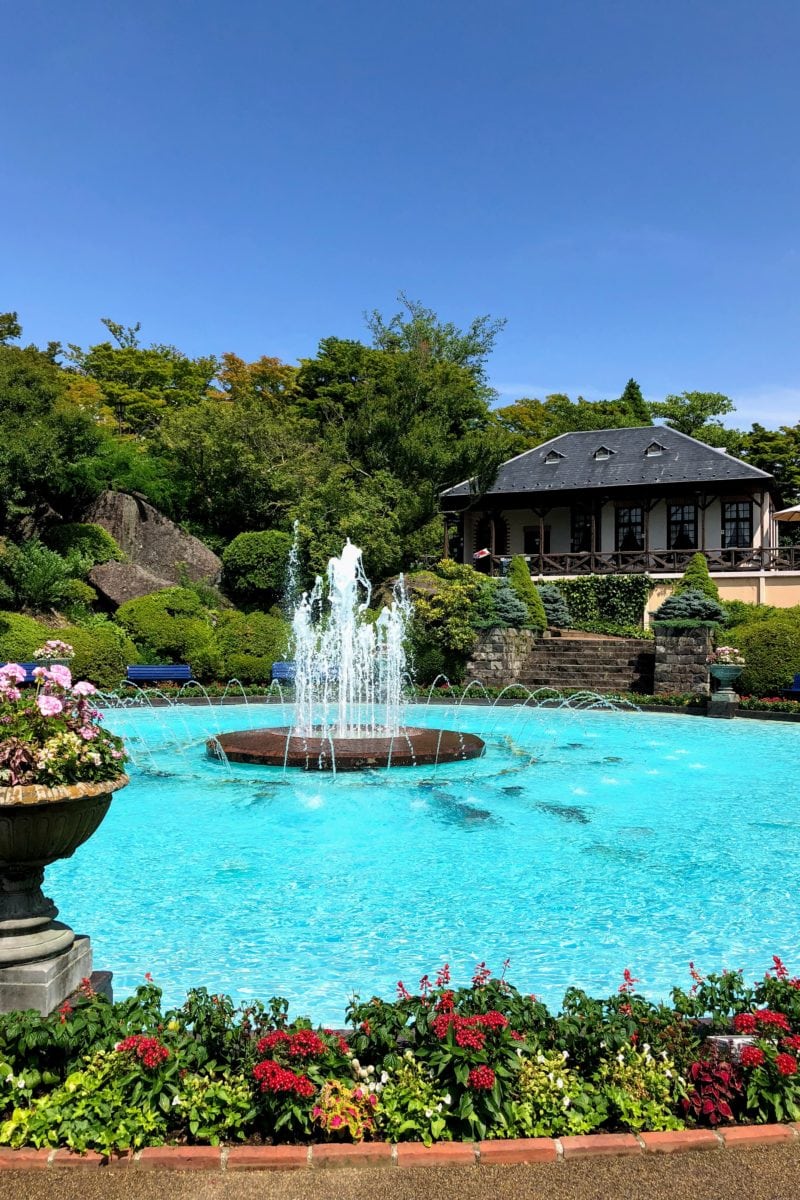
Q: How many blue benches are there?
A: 4